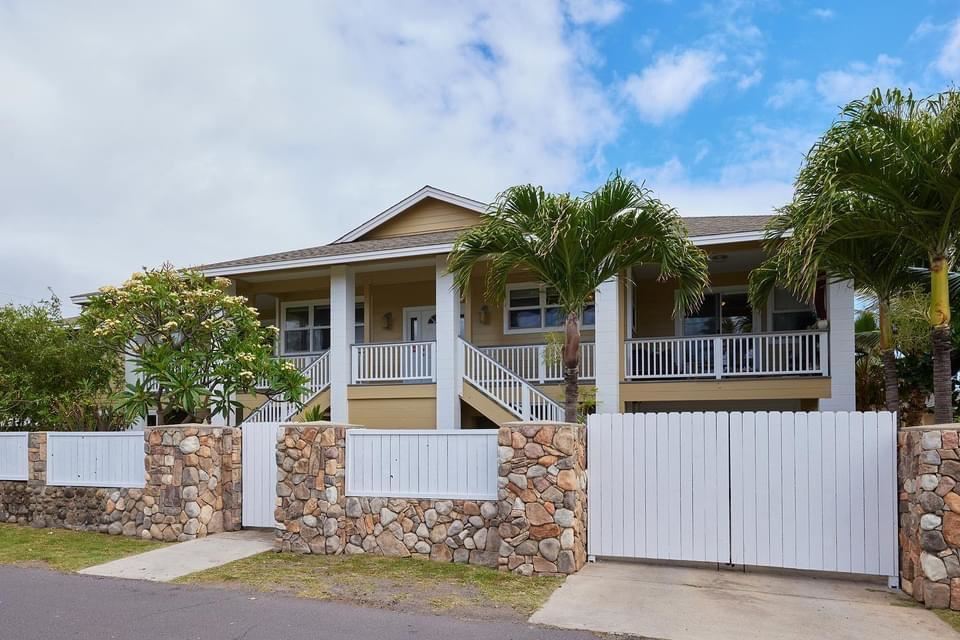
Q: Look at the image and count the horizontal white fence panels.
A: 3